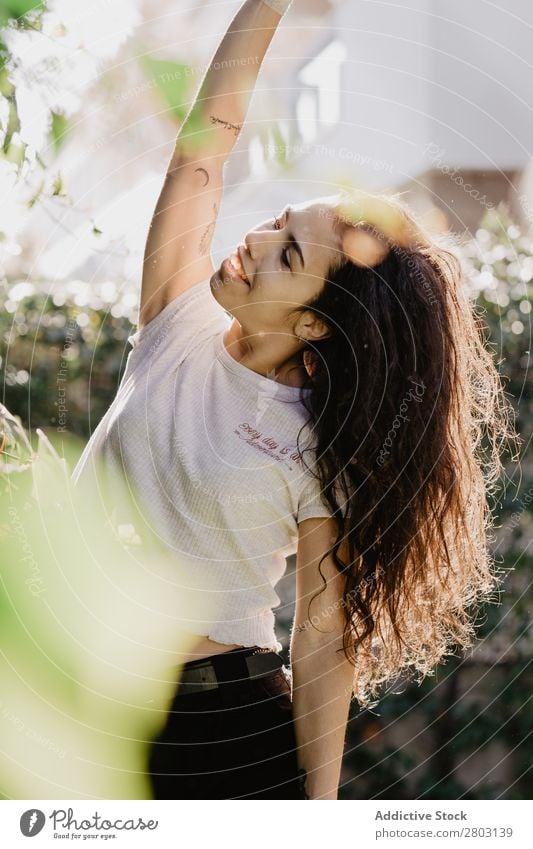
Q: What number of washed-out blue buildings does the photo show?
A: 1